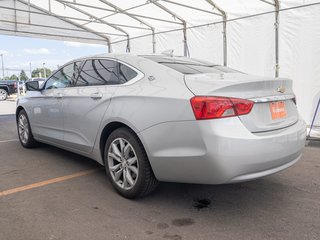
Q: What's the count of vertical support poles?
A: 6